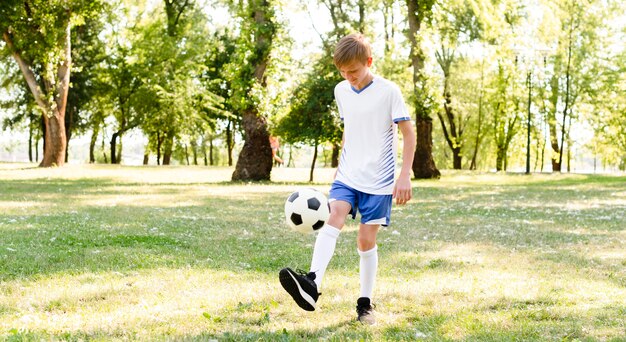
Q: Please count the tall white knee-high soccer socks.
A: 2